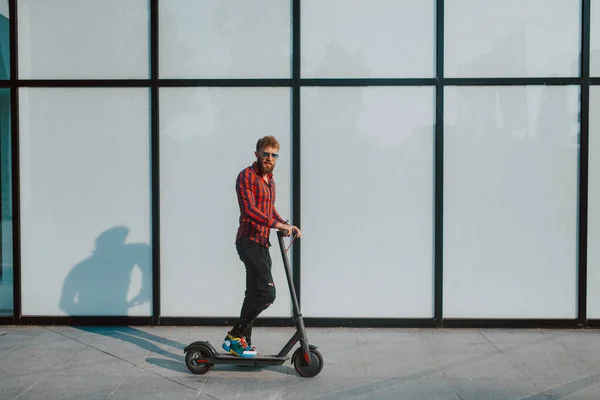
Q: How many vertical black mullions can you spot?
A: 5